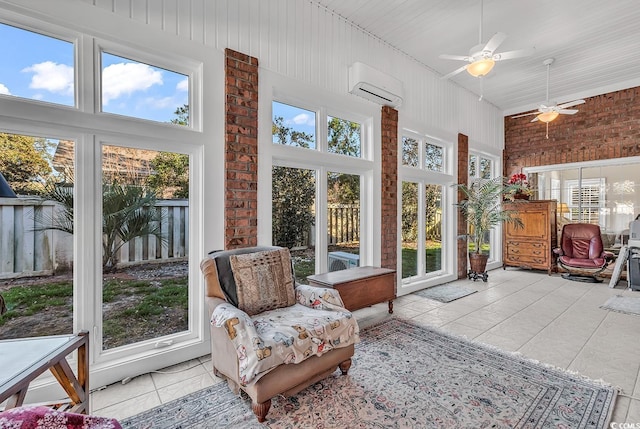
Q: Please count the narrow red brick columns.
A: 3